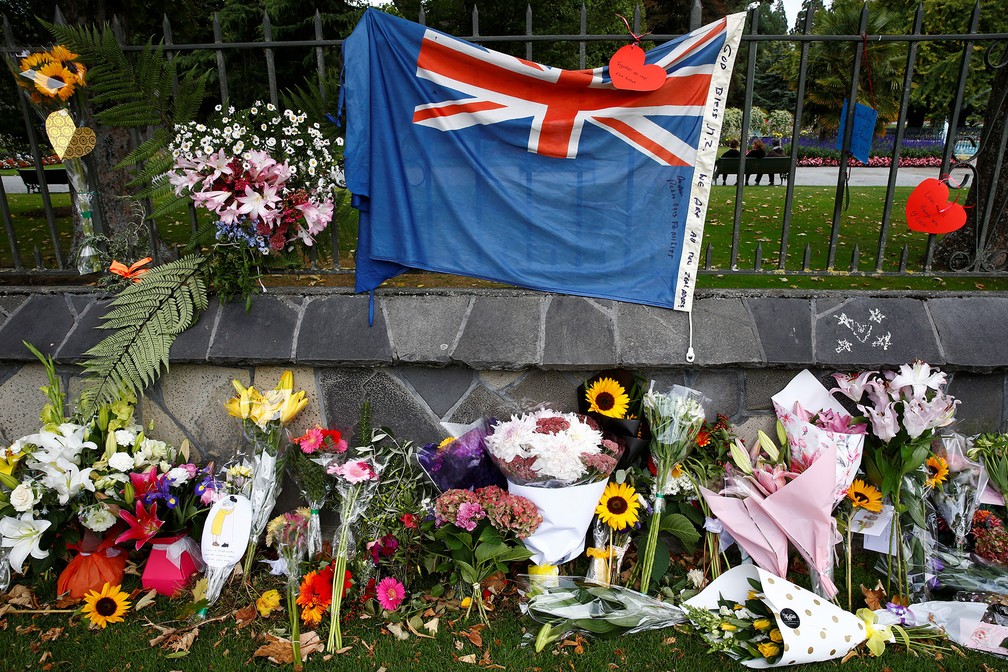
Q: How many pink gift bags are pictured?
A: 1